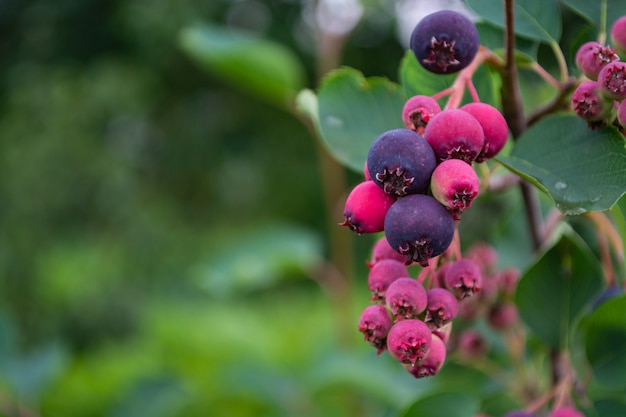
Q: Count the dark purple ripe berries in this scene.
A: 3